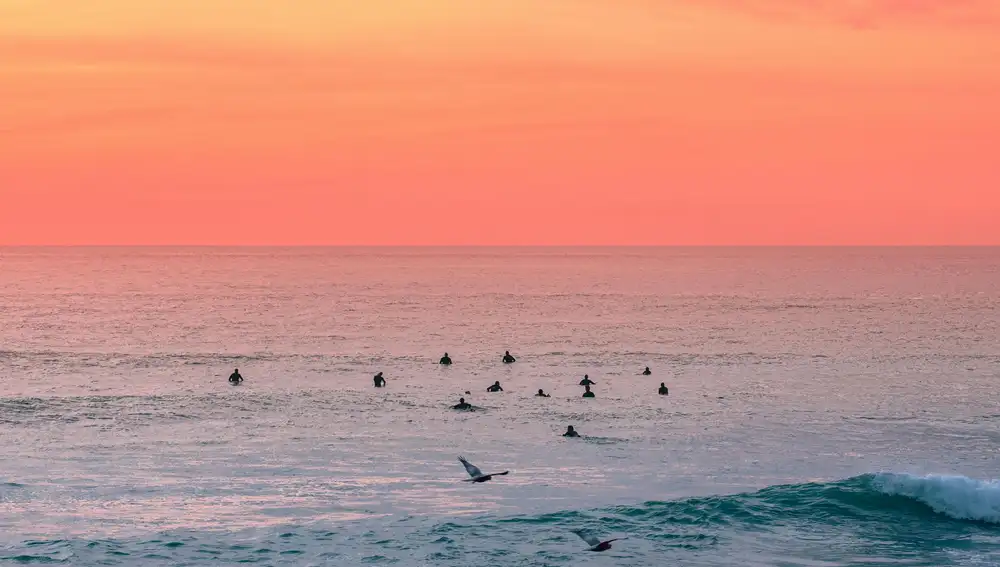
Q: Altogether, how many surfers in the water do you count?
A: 12